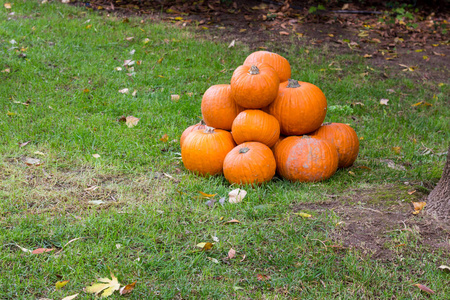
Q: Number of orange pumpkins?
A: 10